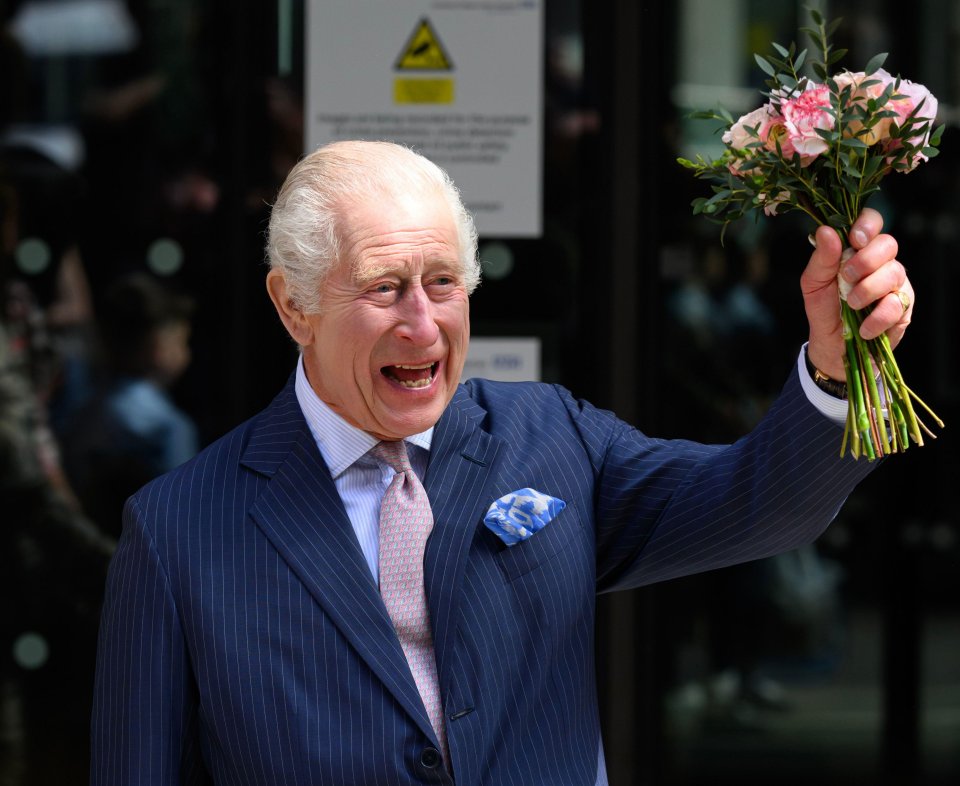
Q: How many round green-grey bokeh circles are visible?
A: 4